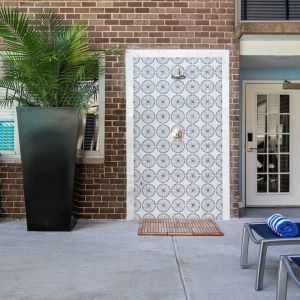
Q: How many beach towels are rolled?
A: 1